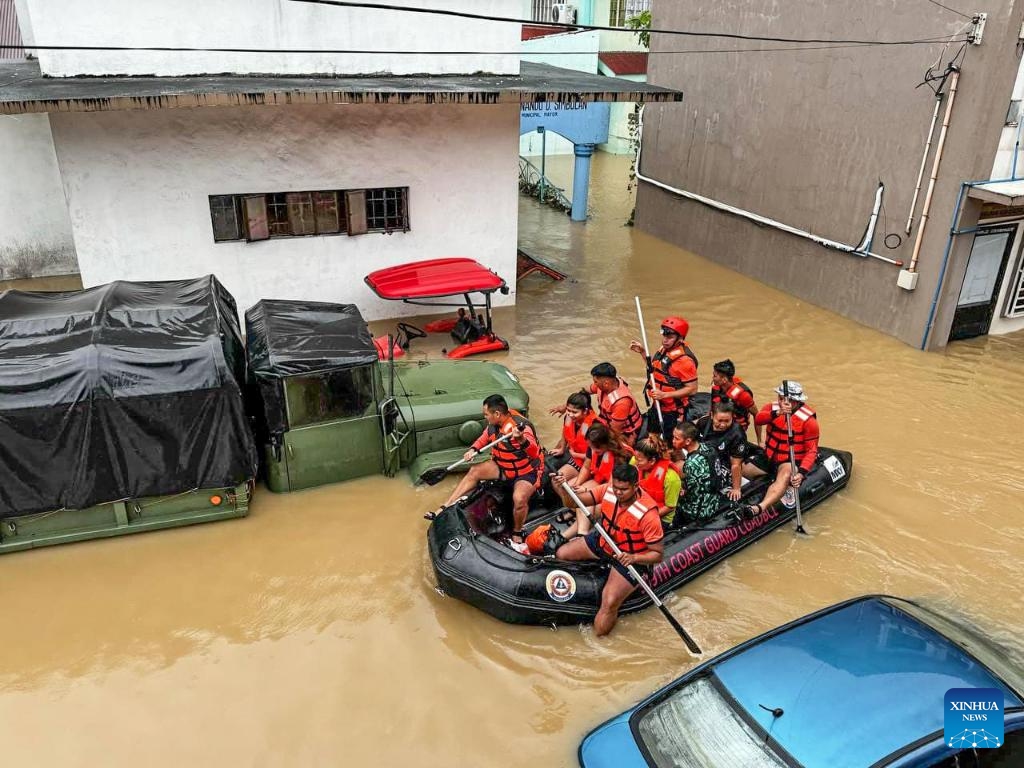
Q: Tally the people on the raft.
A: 11